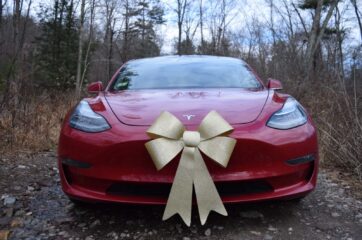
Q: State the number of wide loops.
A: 4